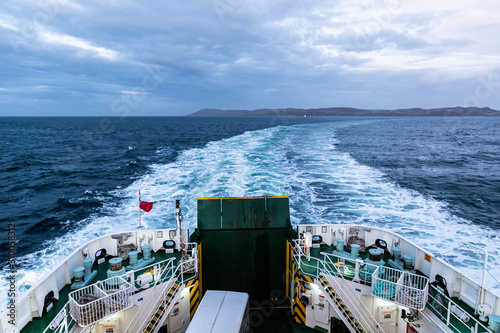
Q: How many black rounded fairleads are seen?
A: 6